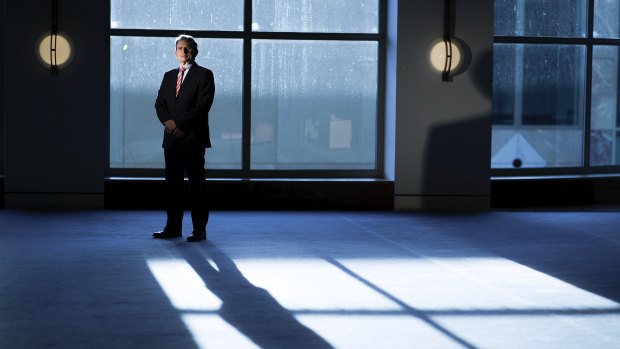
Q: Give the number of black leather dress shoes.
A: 2